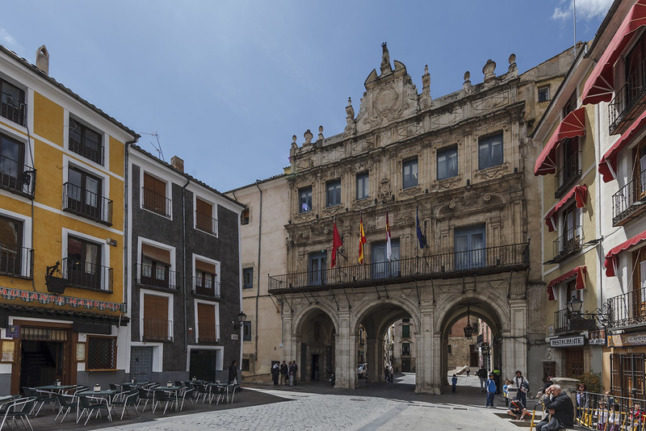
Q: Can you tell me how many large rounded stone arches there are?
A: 3